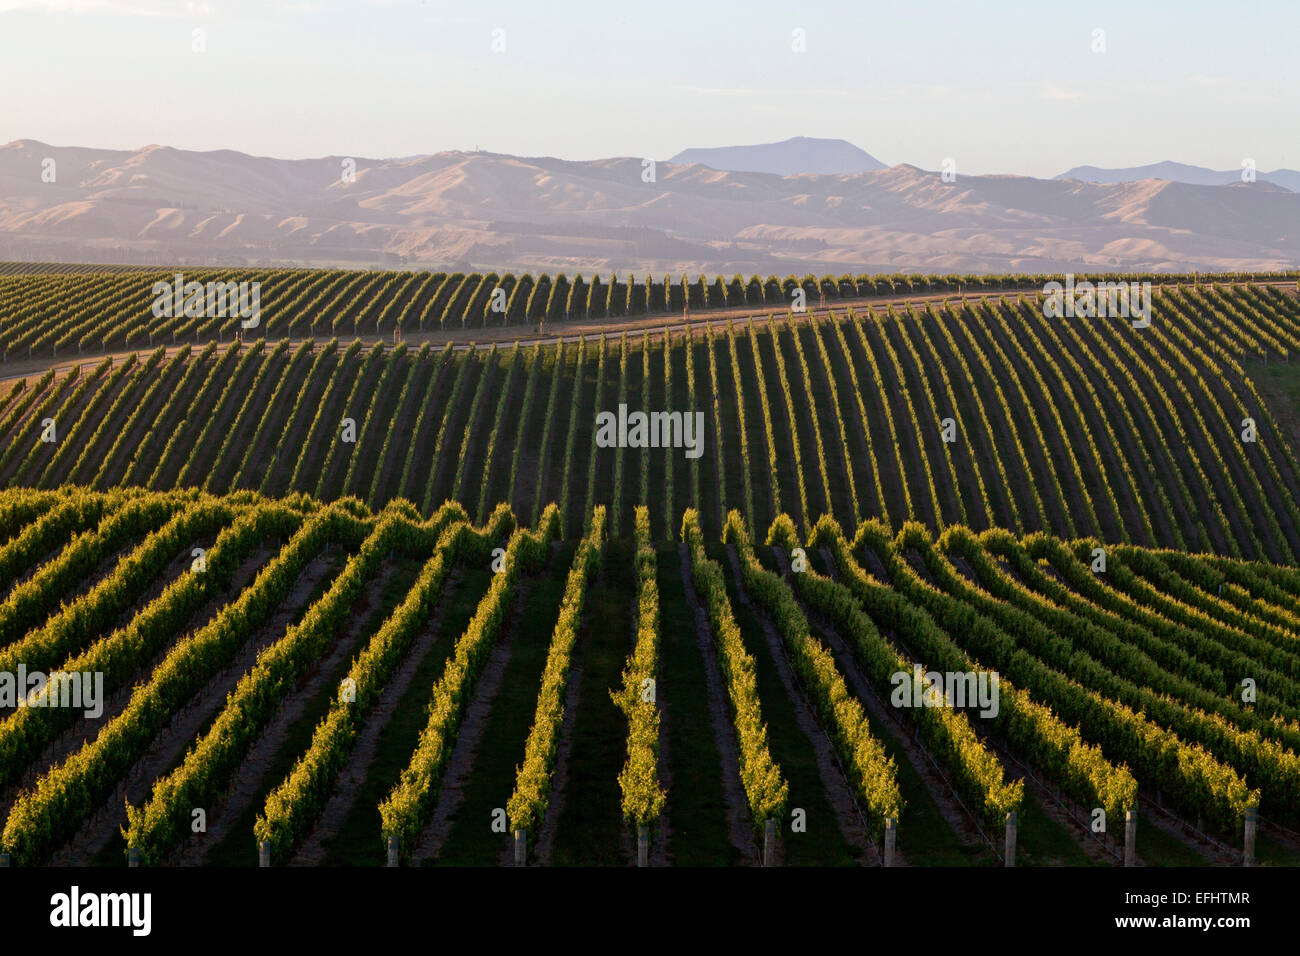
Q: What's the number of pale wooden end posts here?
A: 11